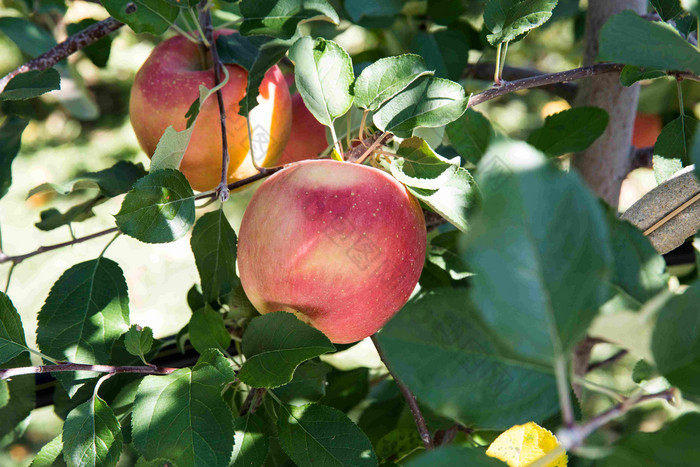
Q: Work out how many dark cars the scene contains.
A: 0